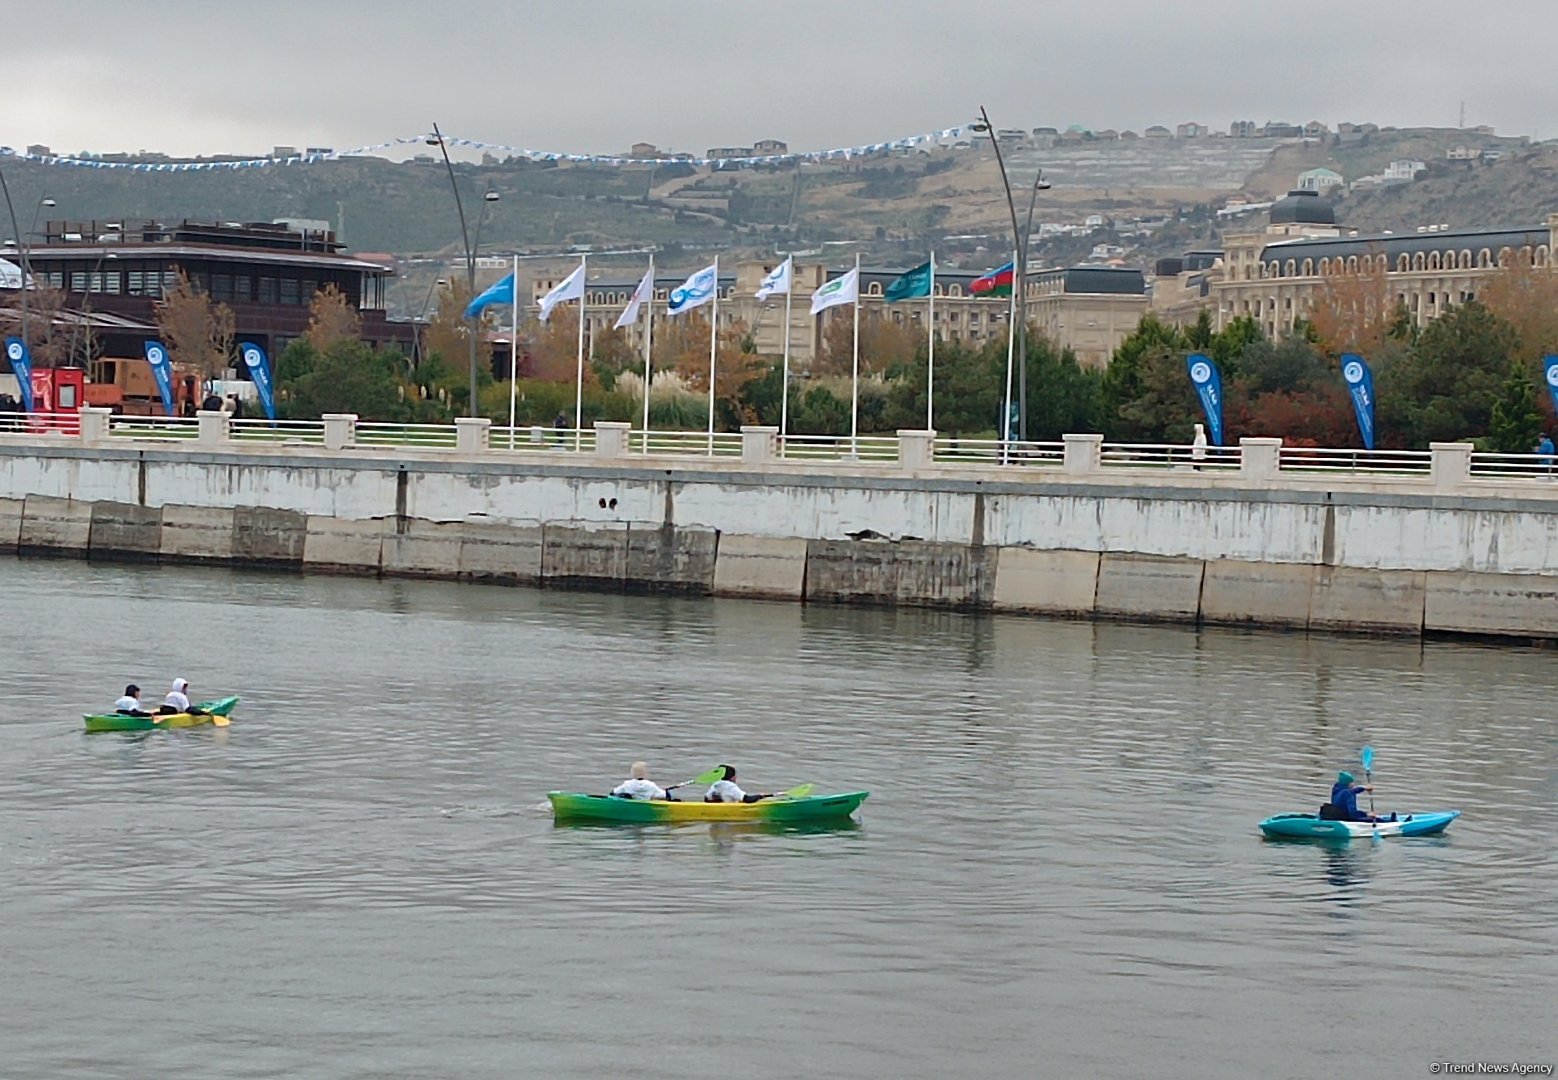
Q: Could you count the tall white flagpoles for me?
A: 8